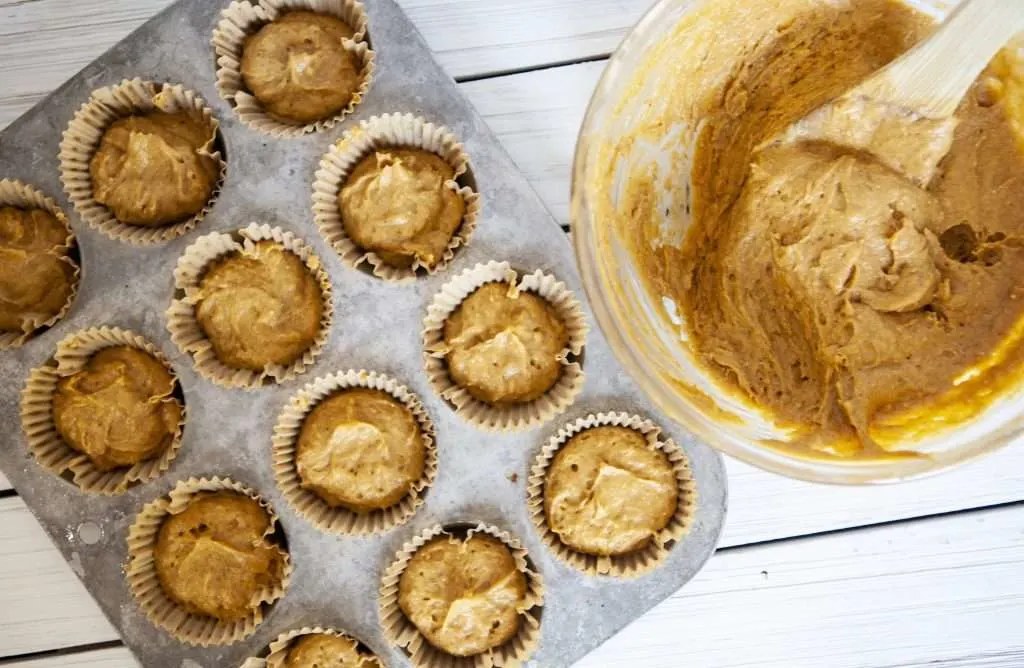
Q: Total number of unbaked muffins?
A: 12